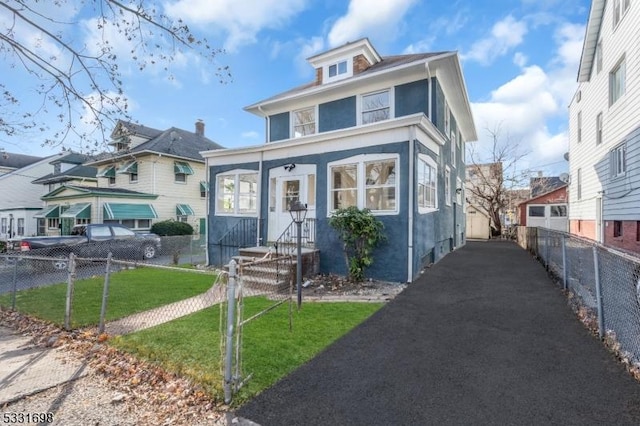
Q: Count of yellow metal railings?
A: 0